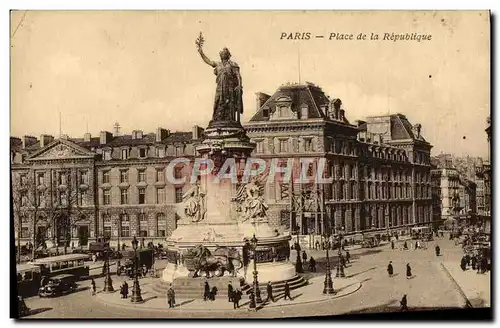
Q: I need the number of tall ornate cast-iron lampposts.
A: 6